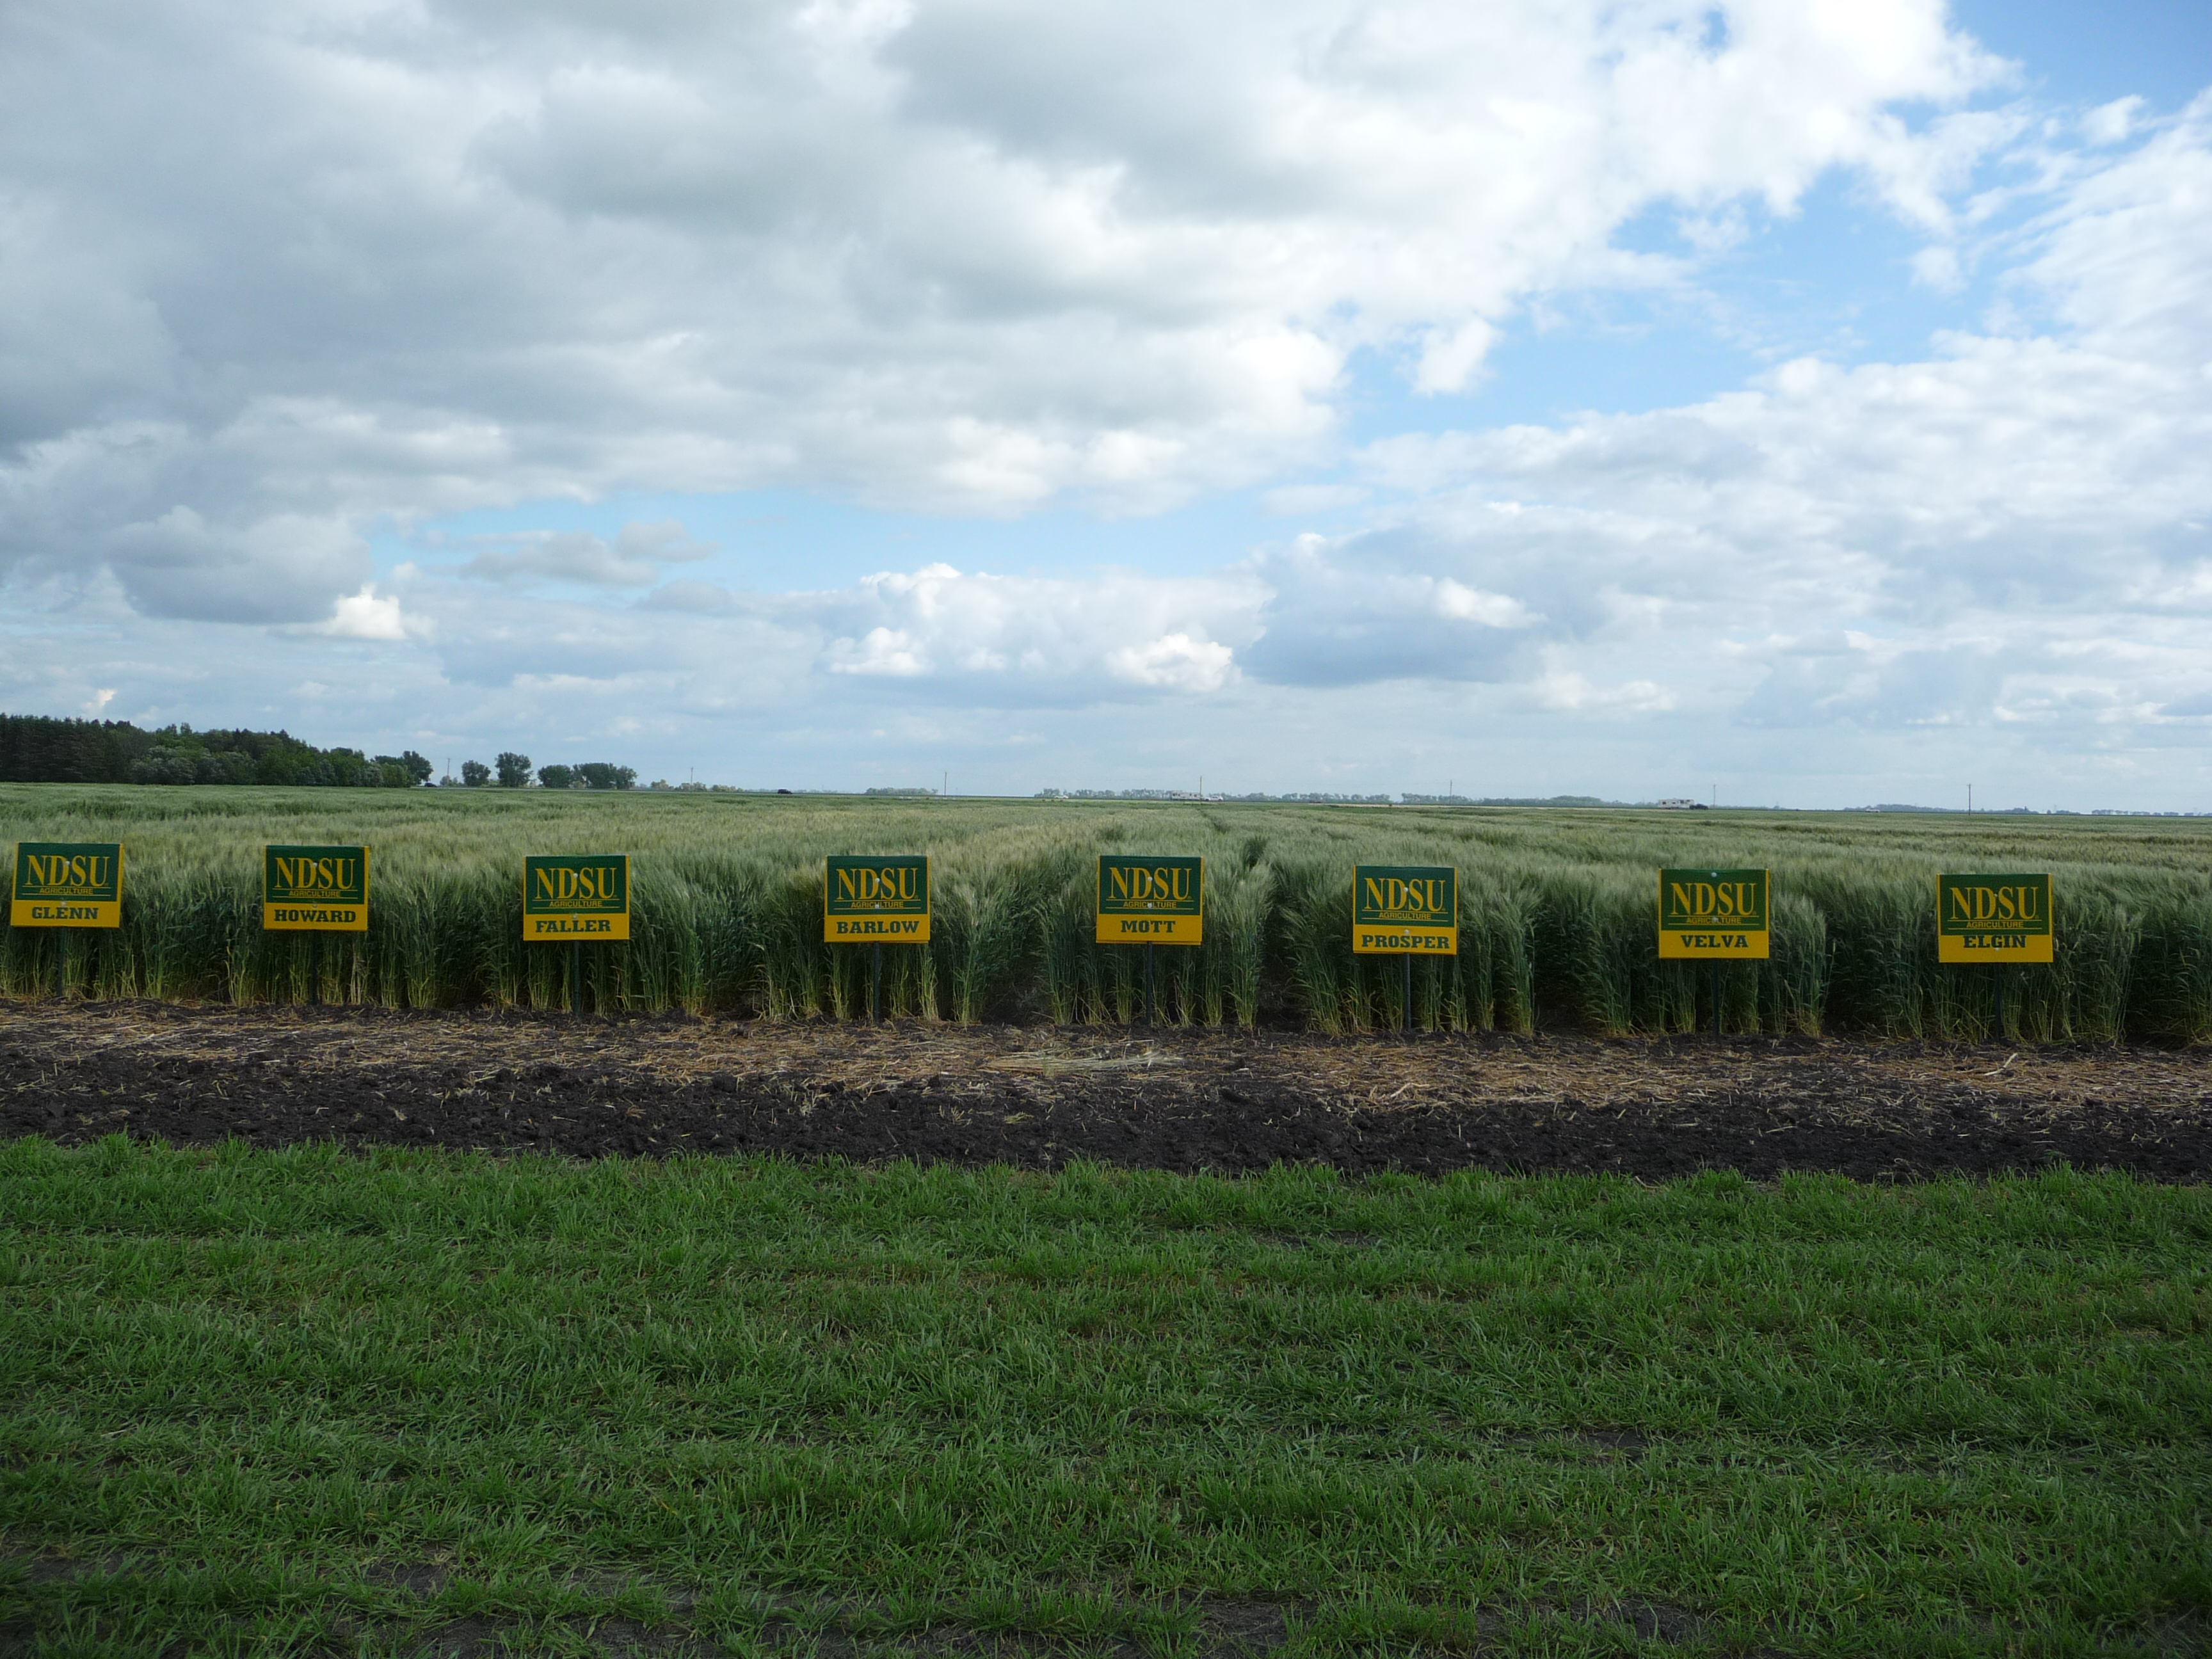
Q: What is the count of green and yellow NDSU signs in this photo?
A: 8